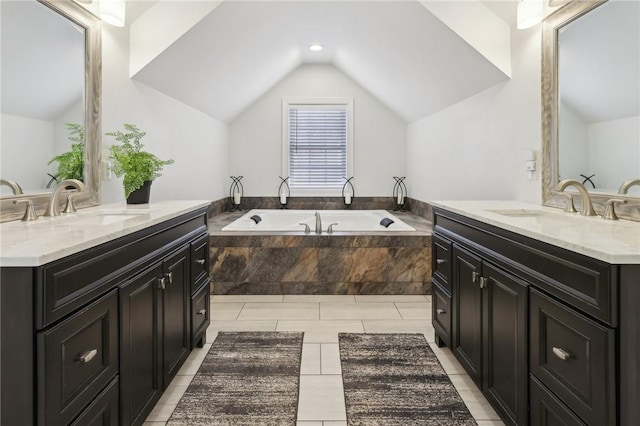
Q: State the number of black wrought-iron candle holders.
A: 4